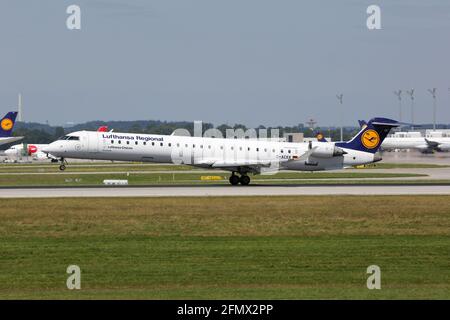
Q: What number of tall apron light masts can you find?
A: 4